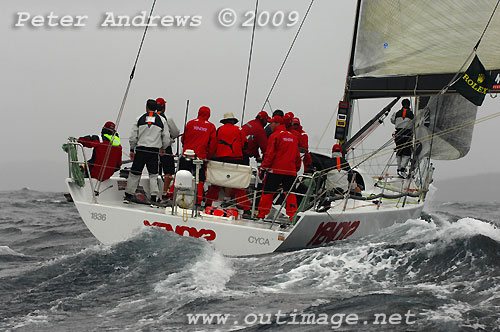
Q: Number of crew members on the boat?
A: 12